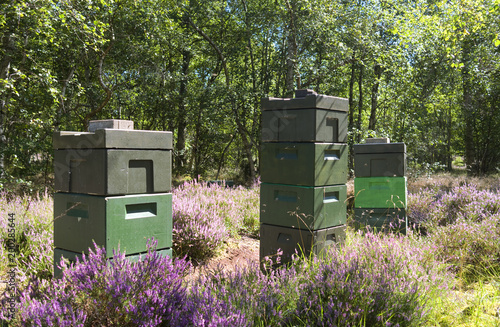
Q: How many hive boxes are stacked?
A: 10